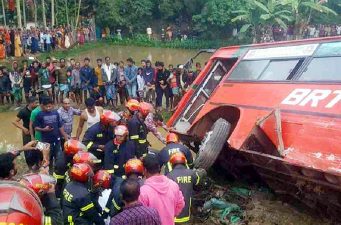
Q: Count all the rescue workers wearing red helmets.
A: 13